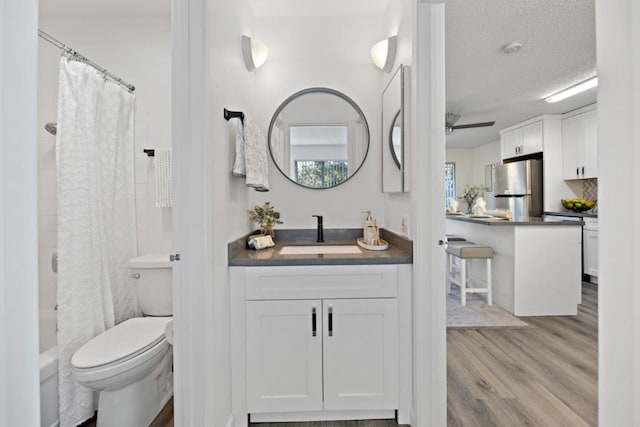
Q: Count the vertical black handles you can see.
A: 6